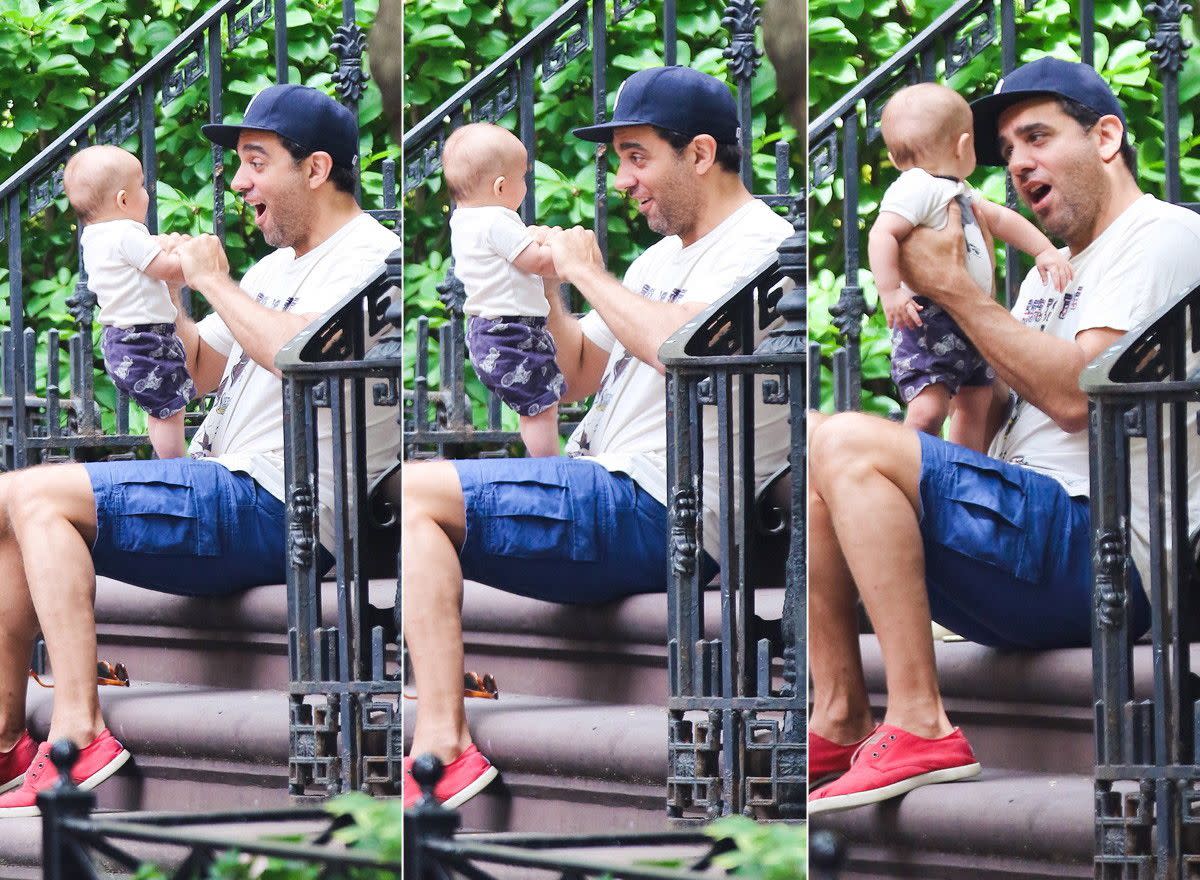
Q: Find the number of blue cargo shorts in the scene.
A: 3